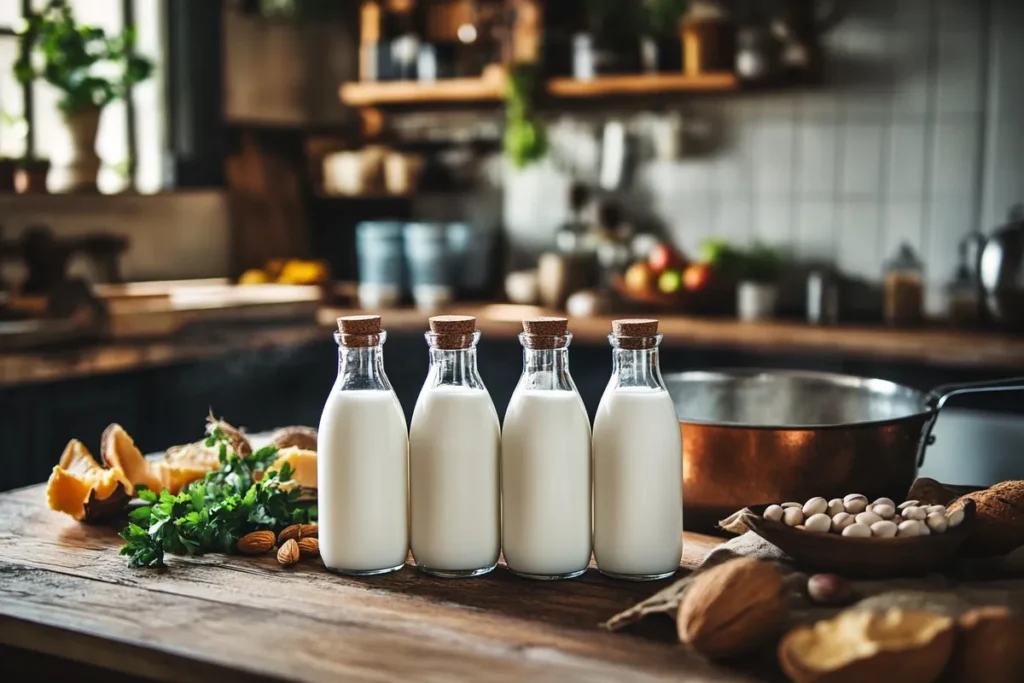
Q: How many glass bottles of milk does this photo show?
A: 4